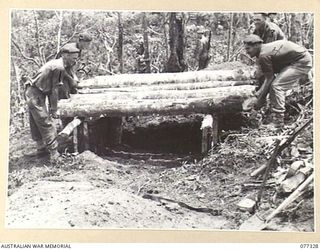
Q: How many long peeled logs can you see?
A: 4